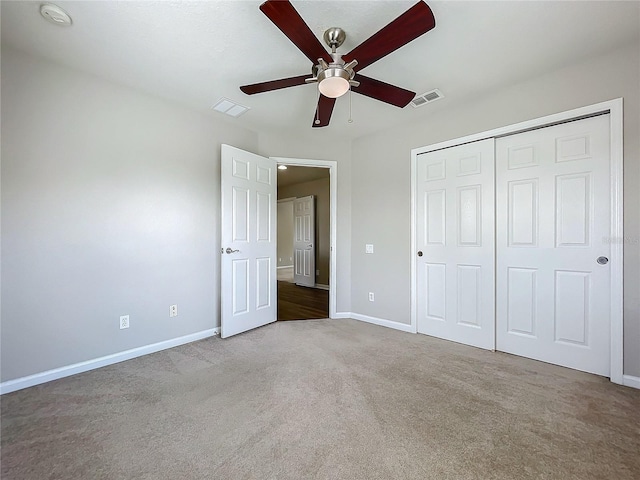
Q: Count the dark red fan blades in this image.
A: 5